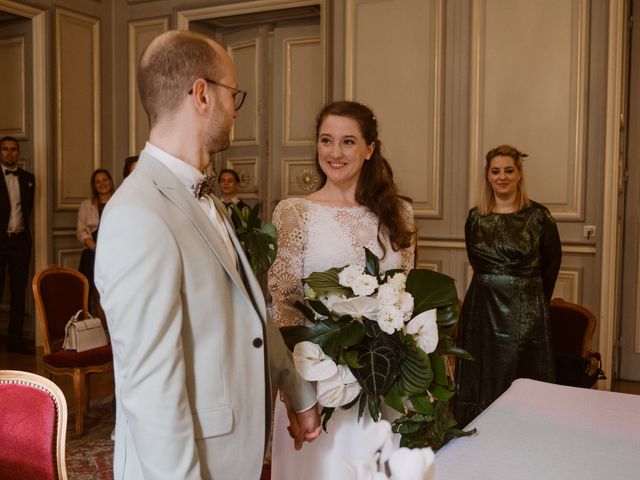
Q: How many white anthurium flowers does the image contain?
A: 4